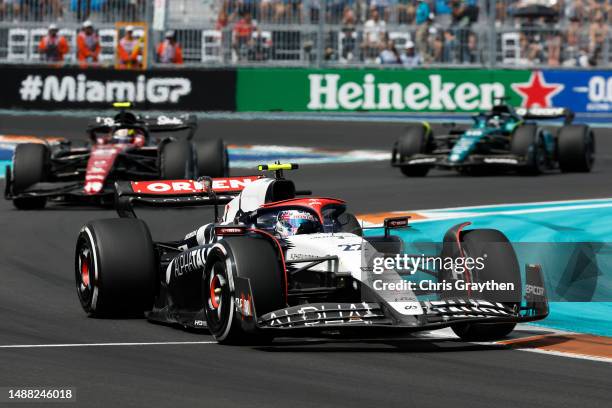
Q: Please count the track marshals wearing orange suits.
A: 4